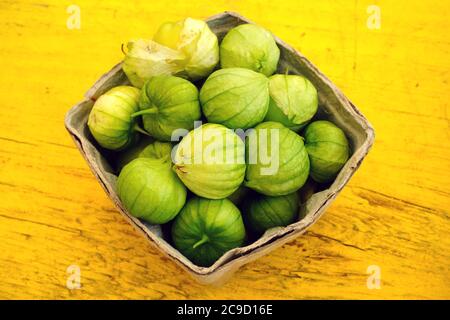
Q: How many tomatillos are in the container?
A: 14